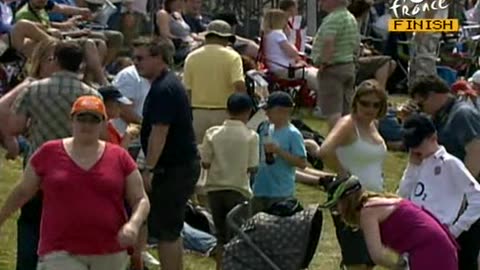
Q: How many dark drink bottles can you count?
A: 1